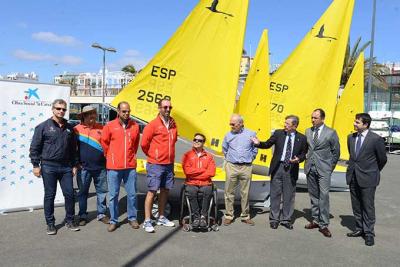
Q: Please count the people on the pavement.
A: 9